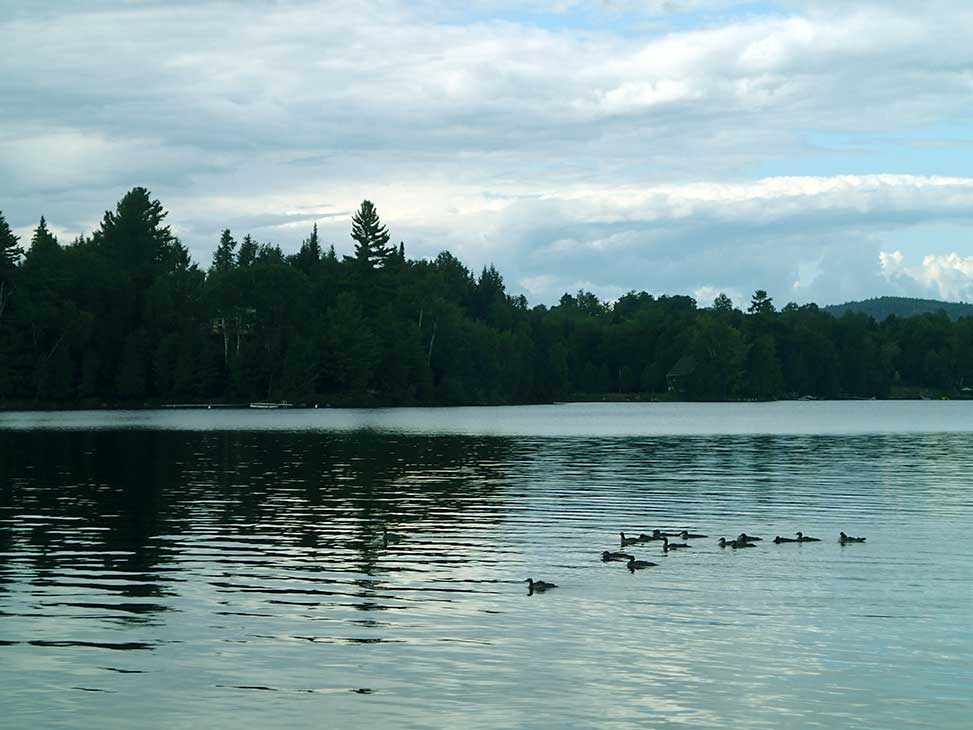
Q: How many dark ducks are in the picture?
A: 15